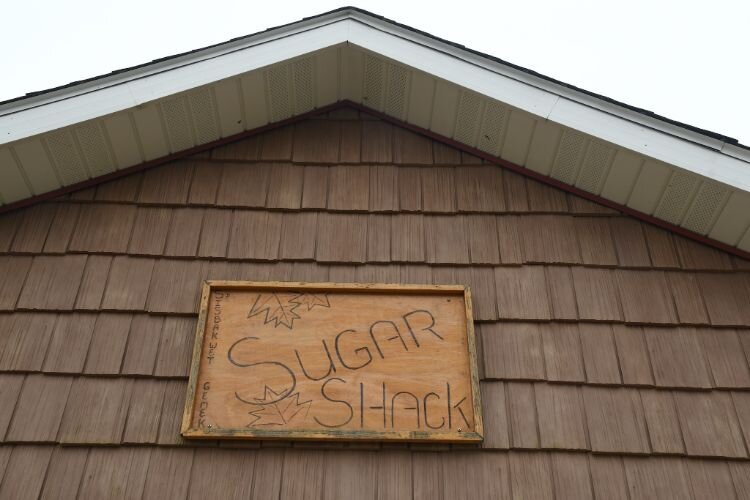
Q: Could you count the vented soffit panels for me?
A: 14